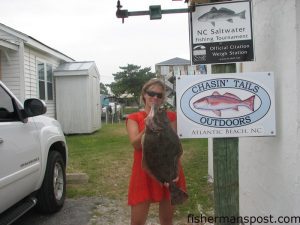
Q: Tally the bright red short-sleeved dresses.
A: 1